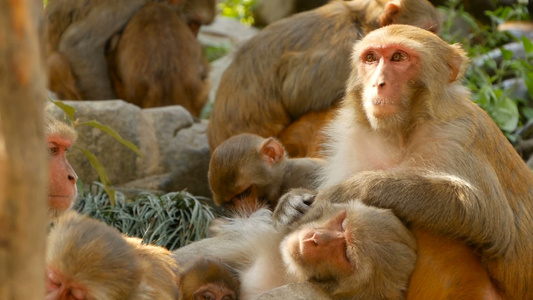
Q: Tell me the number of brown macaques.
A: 9